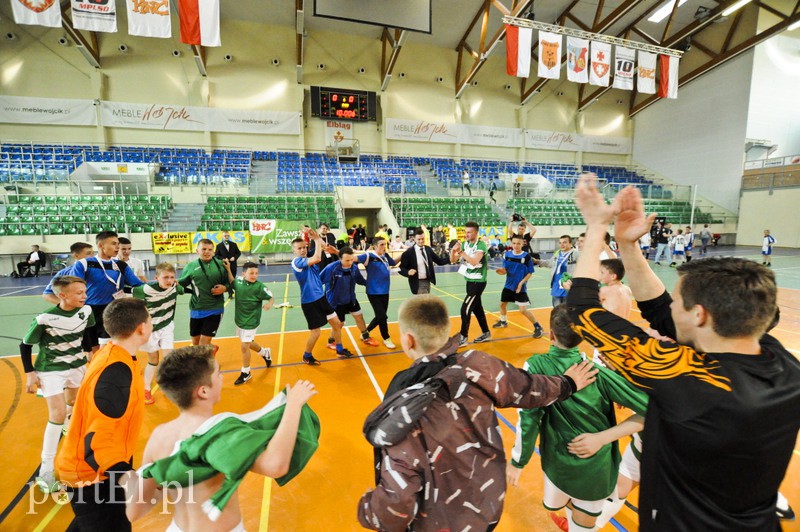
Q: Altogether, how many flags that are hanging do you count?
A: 11